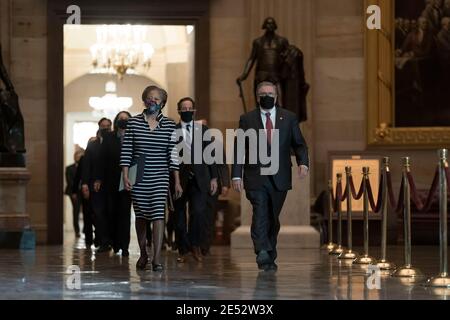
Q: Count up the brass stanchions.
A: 7